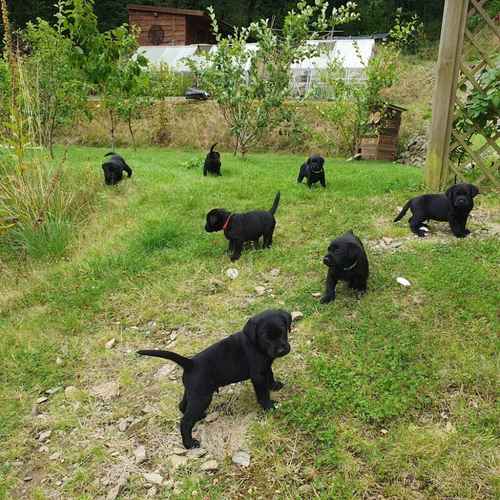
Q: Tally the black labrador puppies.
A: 7